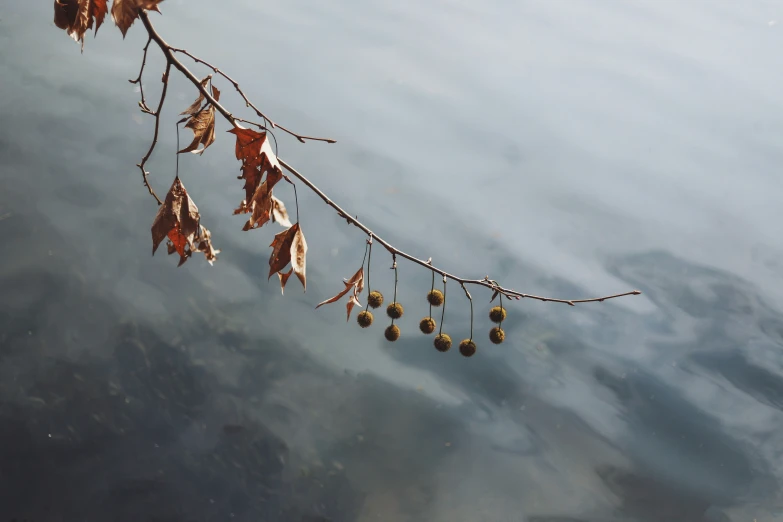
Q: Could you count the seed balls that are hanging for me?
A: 10